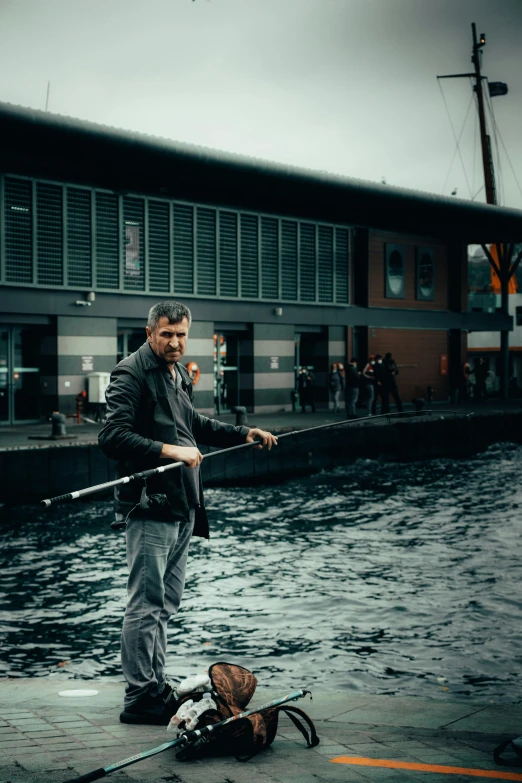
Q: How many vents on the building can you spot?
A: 15